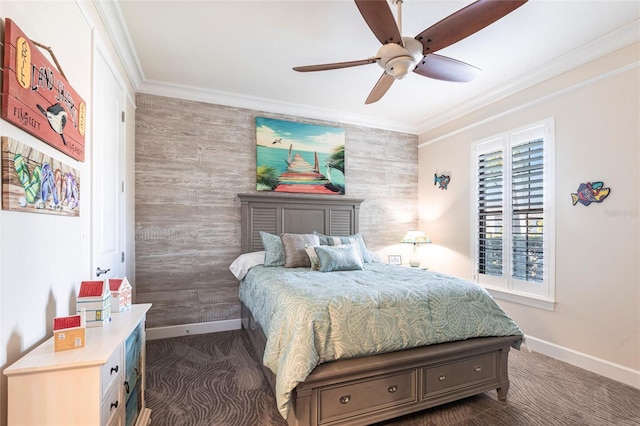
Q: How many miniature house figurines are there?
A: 3